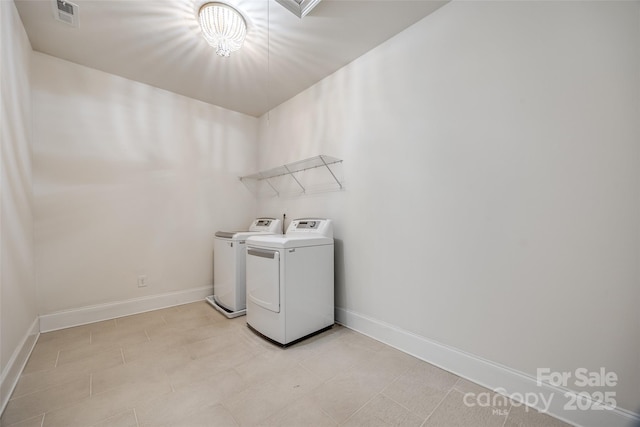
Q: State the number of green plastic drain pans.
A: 0